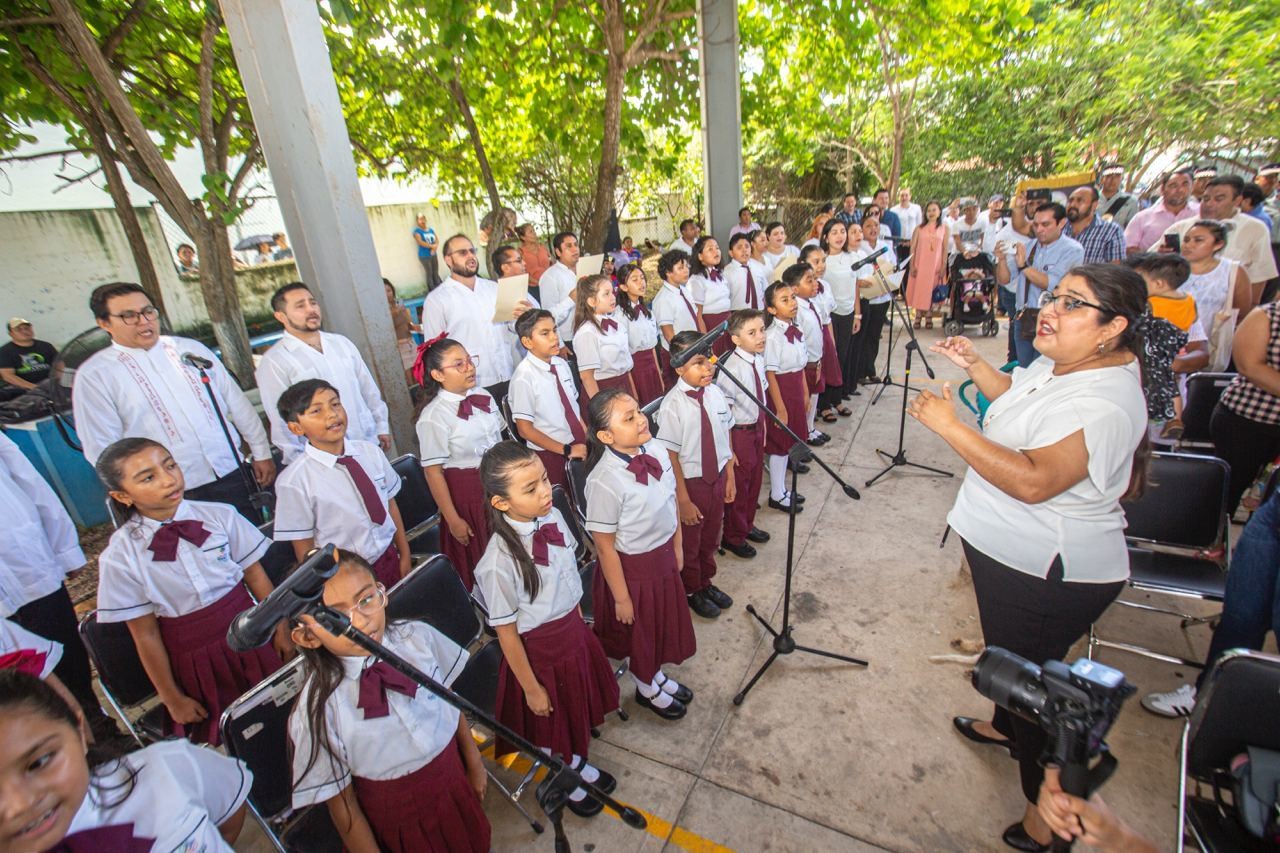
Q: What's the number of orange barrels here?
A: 0